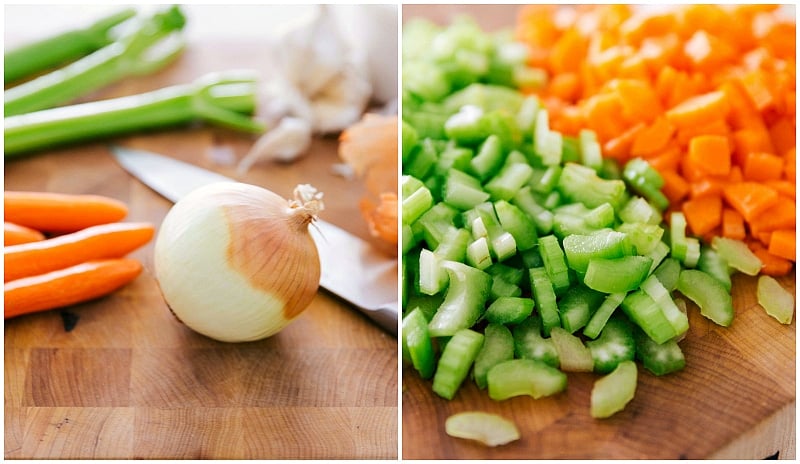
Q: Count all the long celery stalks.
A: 3